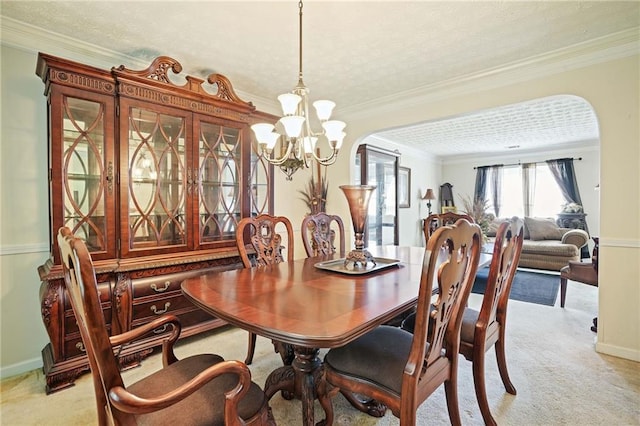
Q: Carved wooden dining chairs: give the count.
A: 6